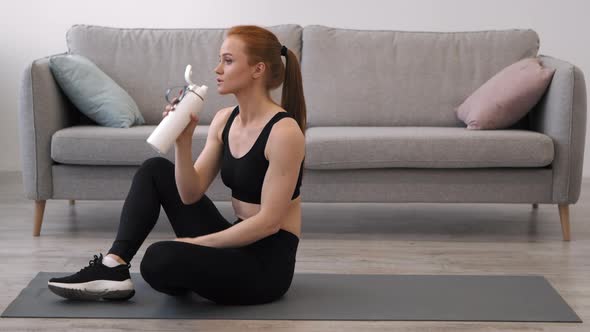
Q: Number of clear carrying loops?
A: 1